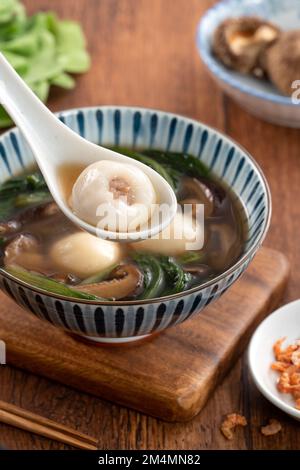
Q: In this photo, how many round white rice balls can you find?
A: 3